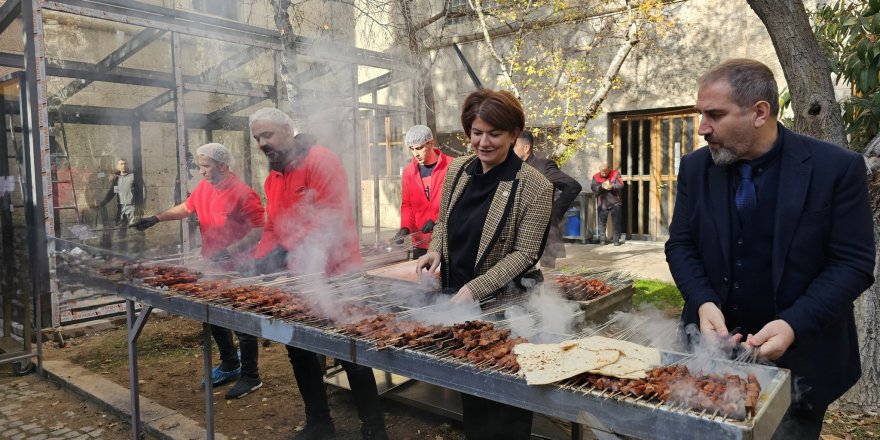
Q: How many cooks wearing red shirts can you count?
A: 3